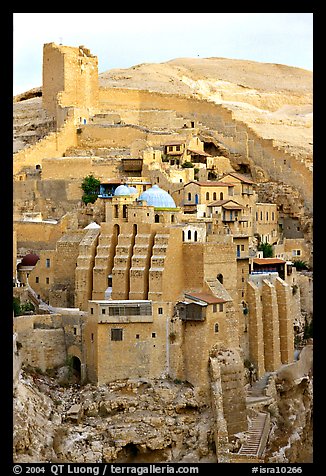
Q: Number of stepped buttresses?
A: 5